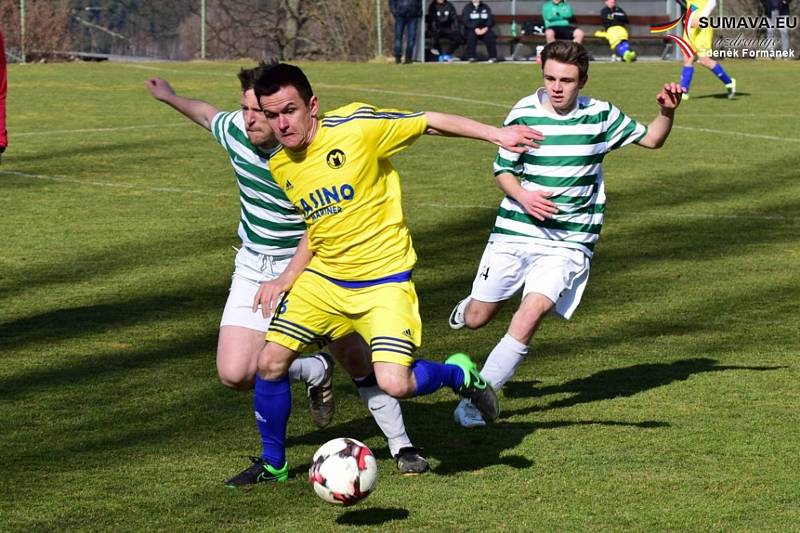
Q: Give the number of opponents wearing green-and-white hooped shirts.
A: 2